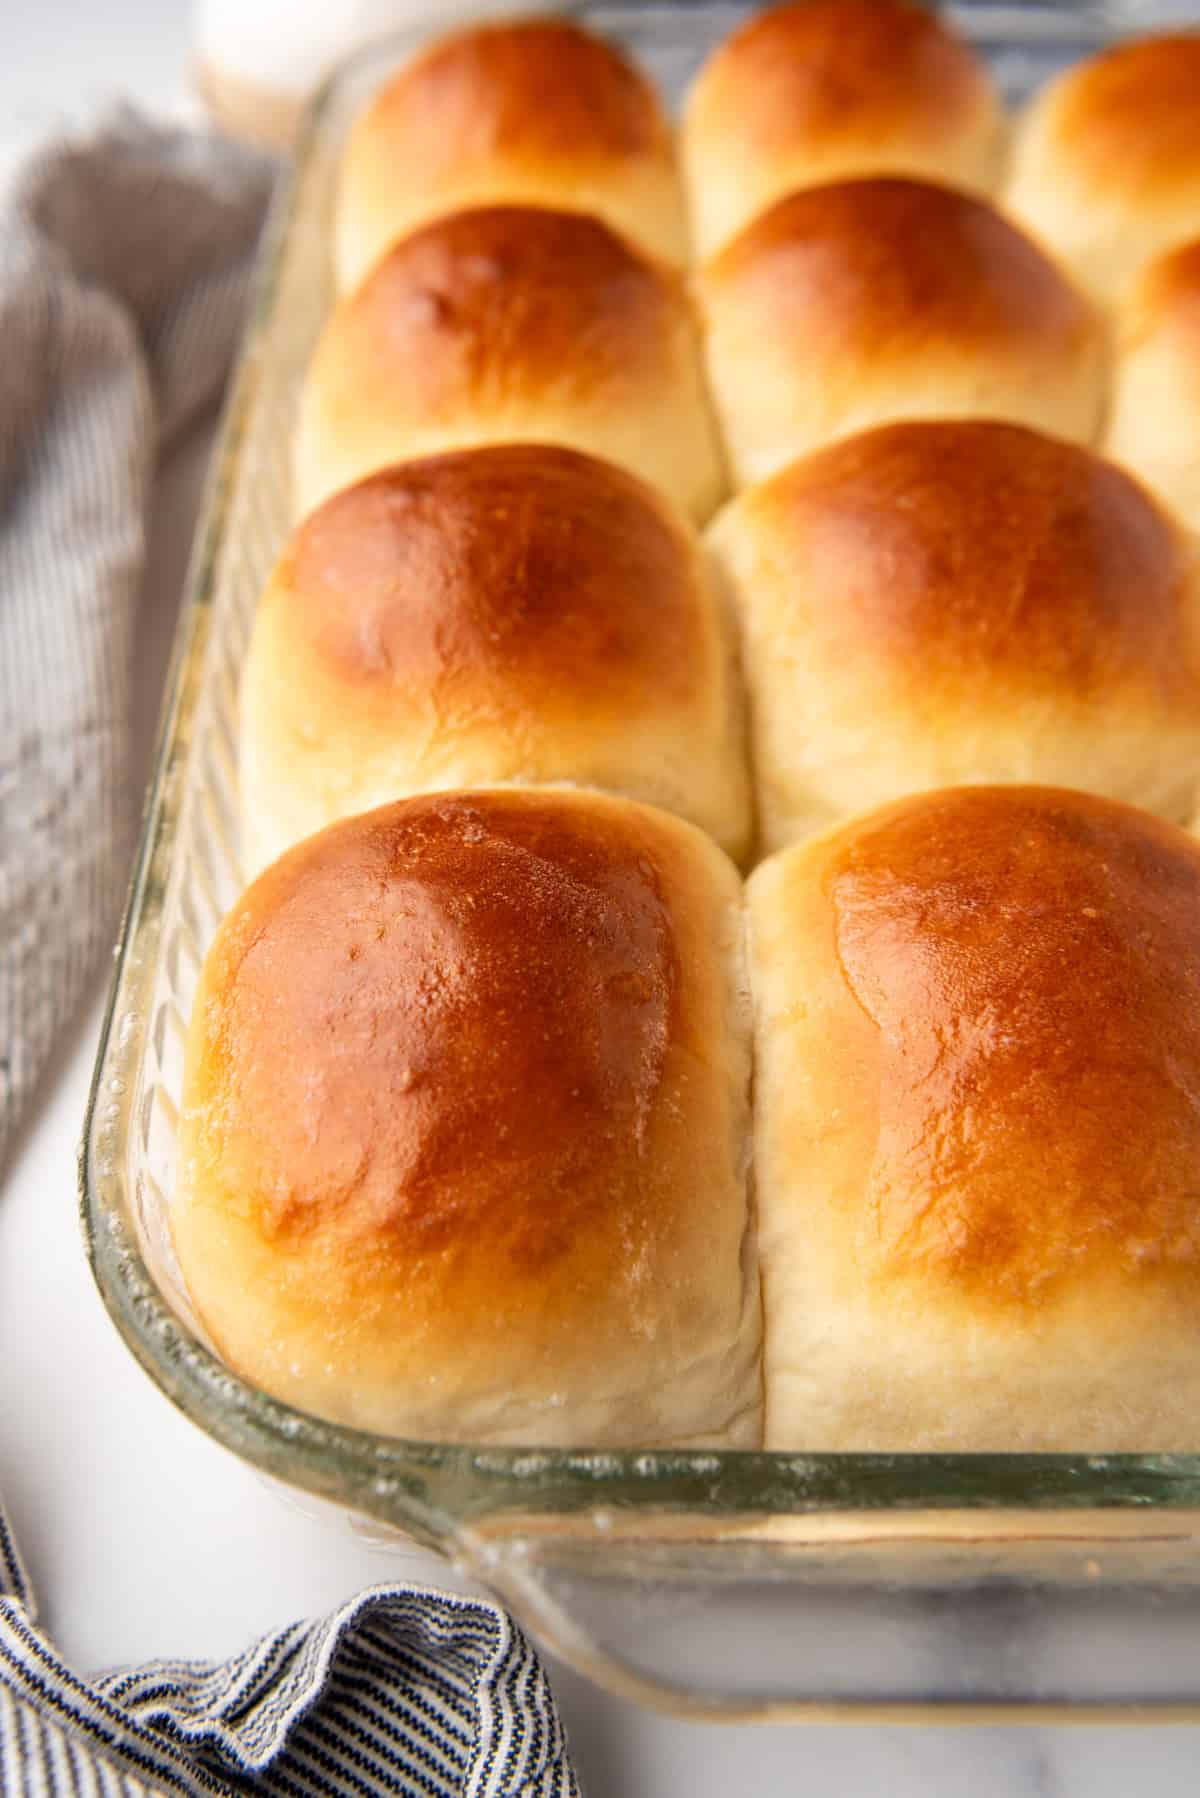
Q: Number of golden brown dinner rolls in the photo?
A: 10